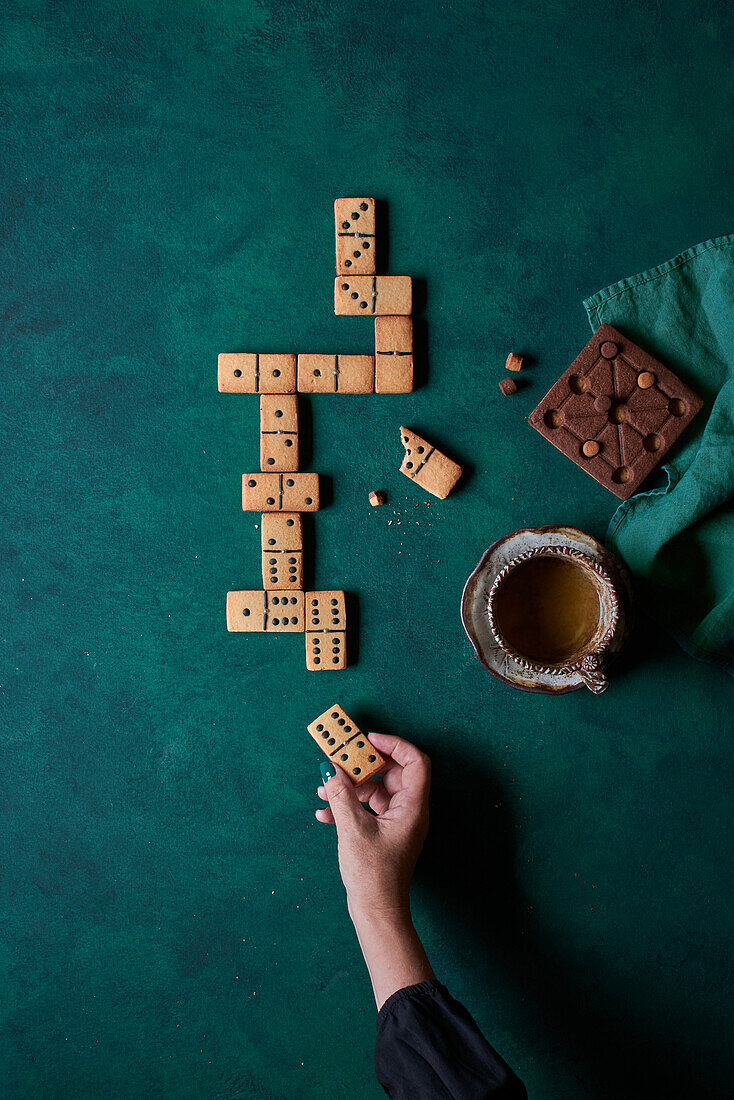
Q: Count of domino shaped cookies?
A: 12